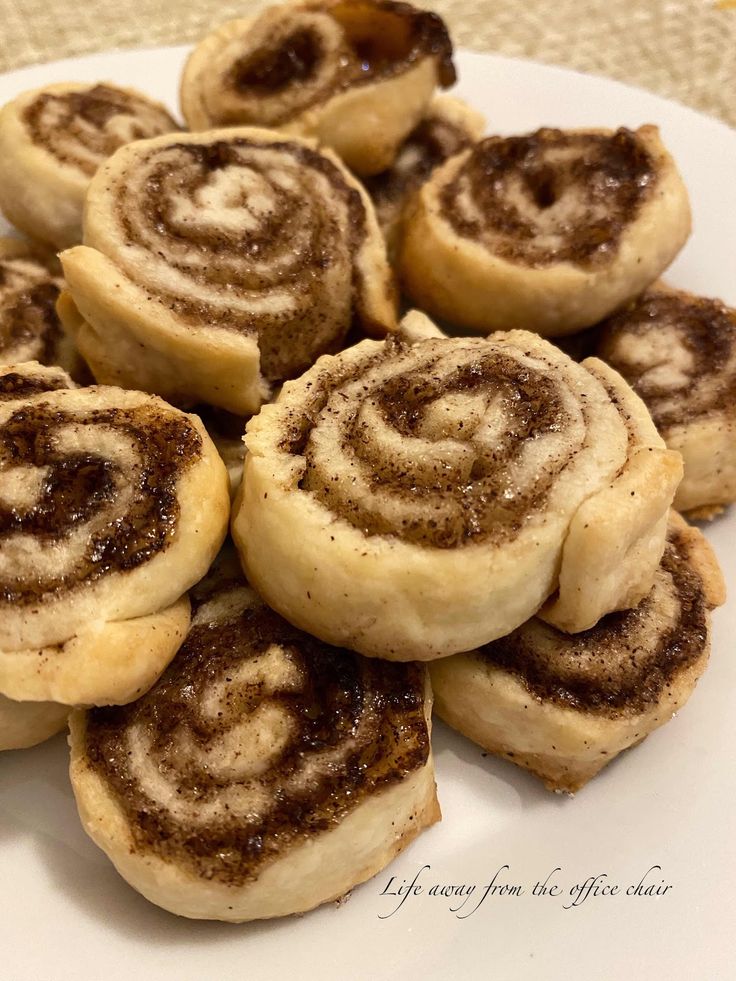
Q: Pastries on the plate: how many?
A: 12